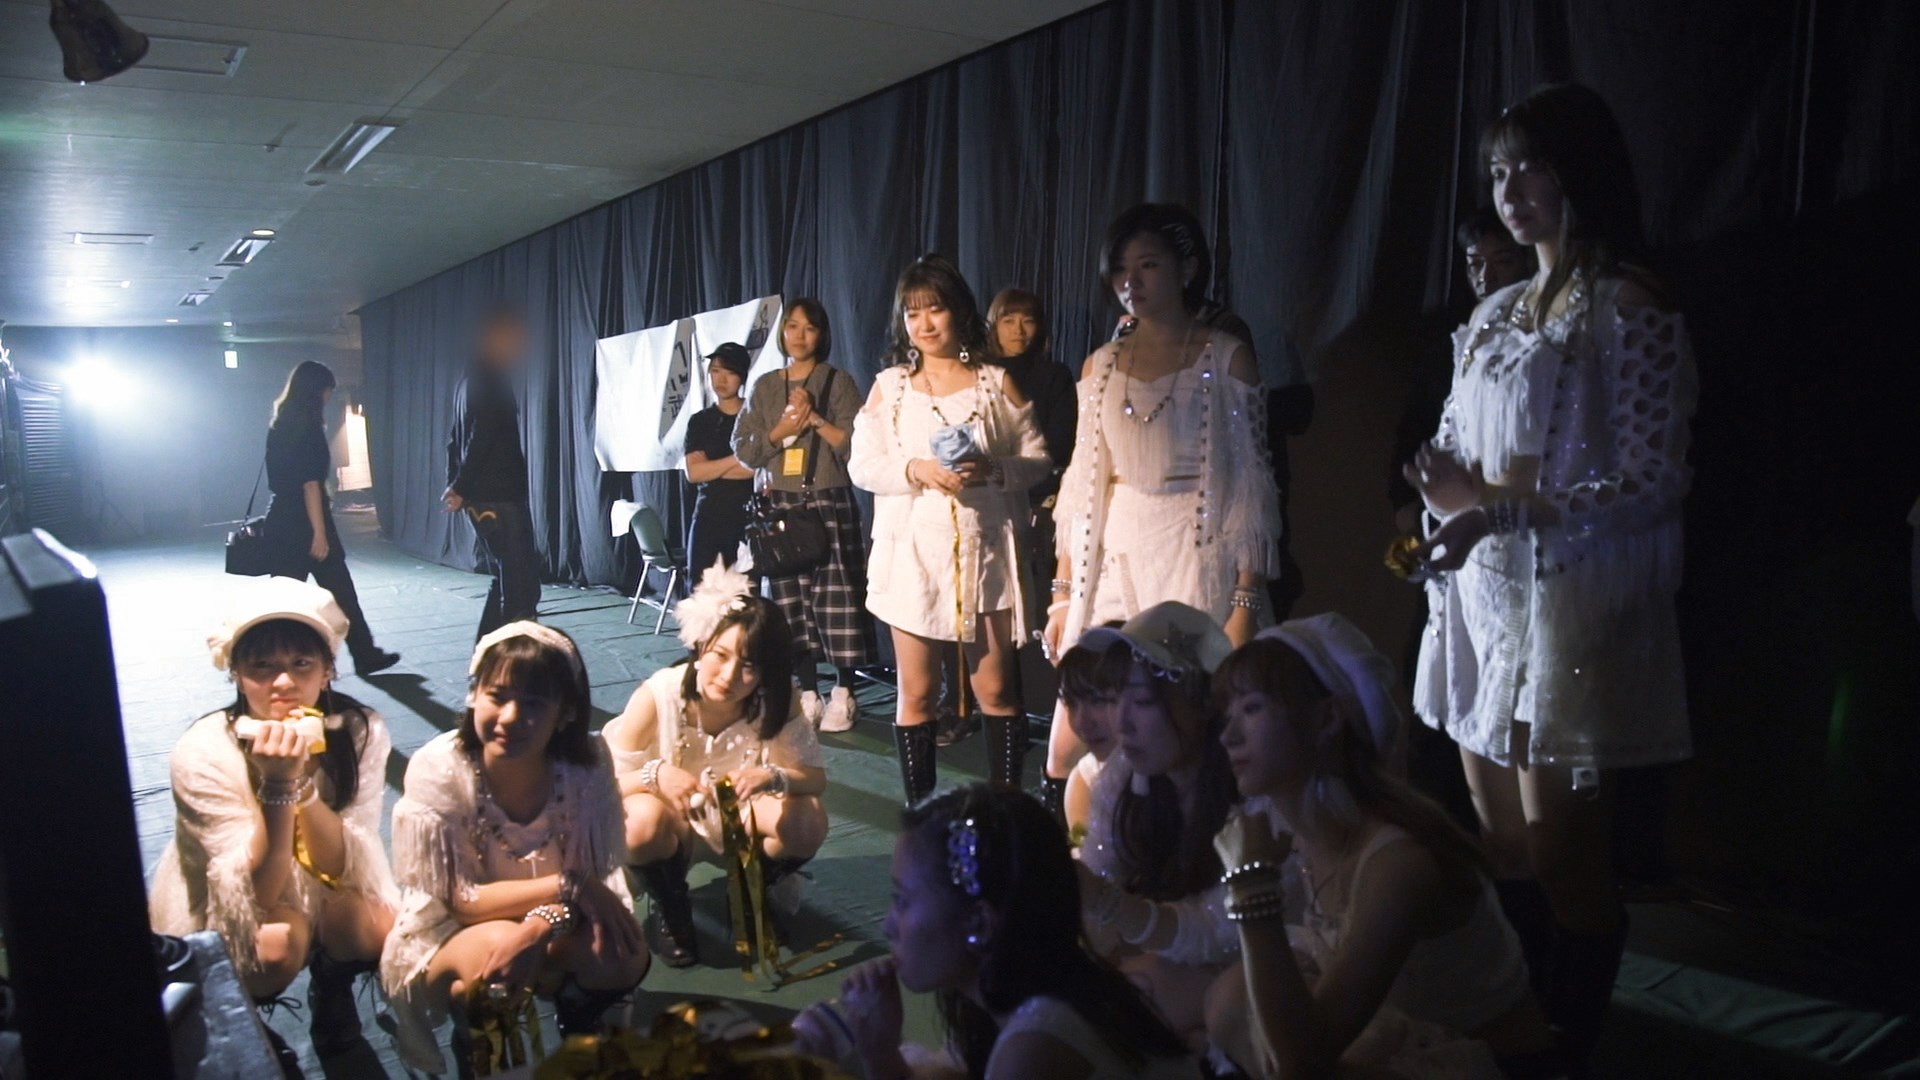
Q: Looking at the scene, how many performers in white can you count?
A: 10